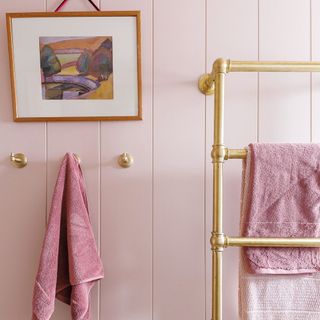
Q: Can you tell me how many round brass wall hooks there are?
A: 3